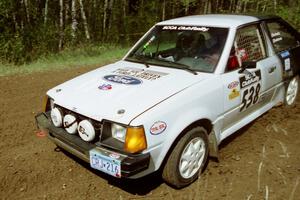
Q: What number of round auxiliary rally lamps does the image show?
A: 3